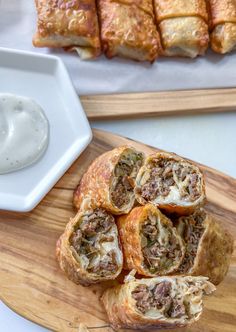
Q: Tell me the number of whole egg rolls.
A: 4